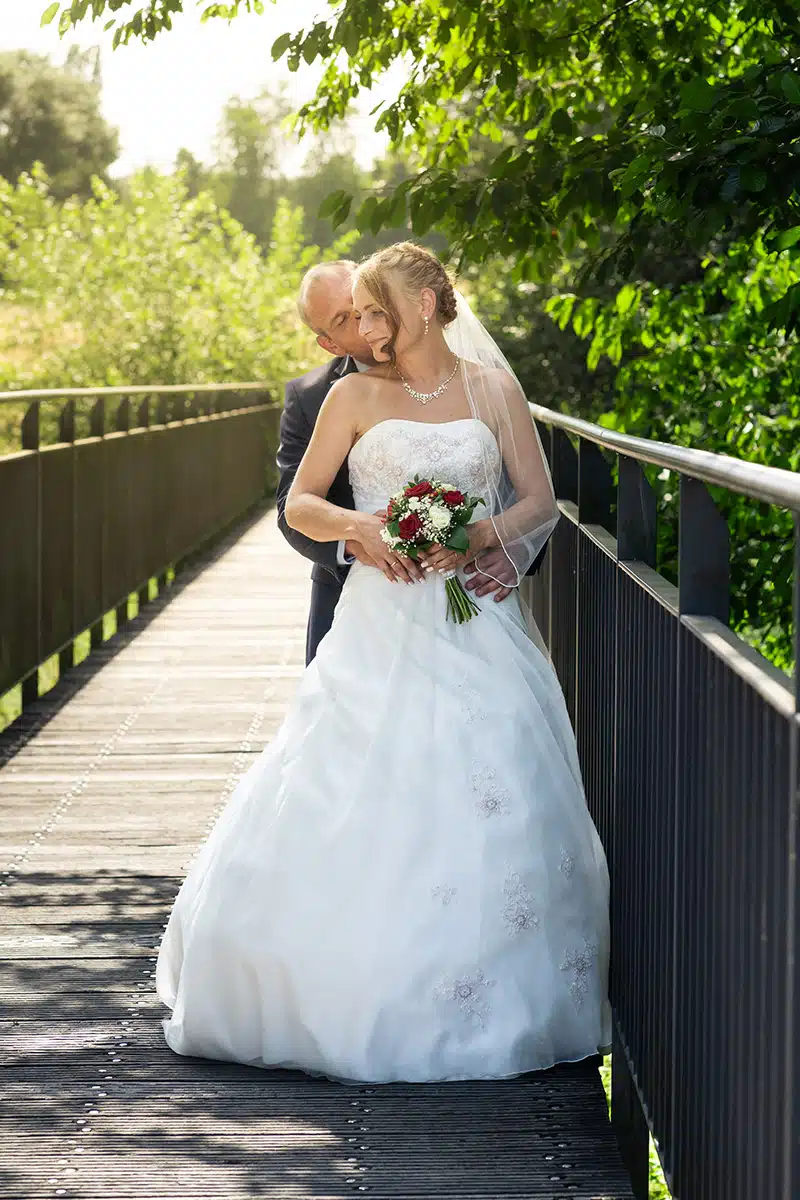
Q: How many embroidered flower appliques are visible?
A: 7